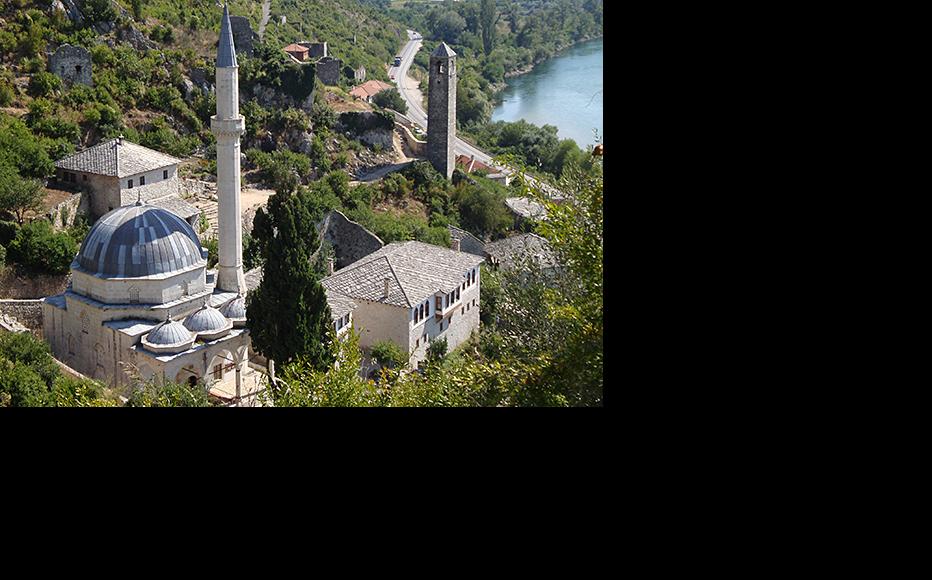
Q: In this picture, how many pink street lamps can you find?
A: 0